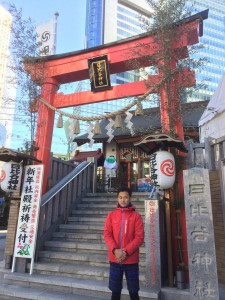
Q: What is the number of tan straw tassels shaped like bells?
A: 5